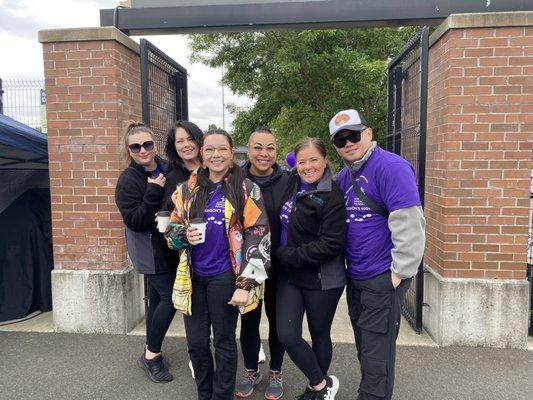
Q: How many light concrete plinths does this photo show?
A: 2